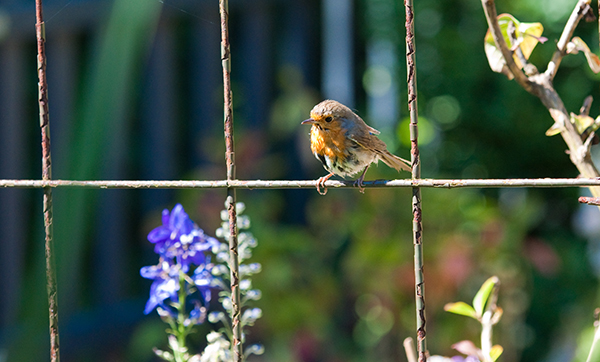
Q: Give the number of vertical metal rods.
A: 3